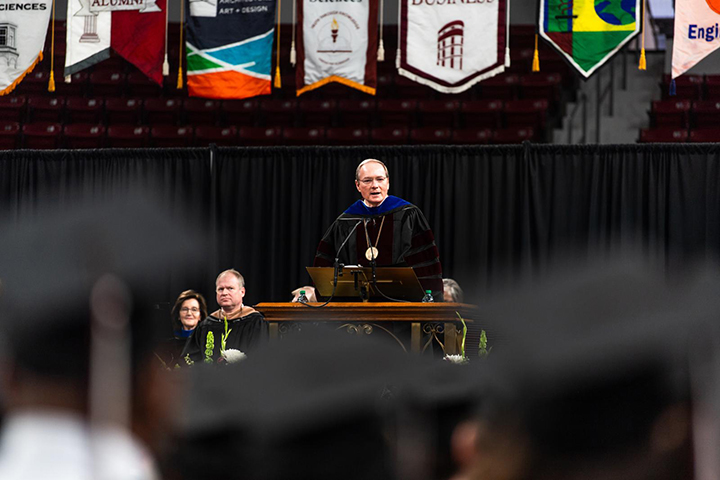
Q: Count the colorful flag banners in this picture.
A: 7